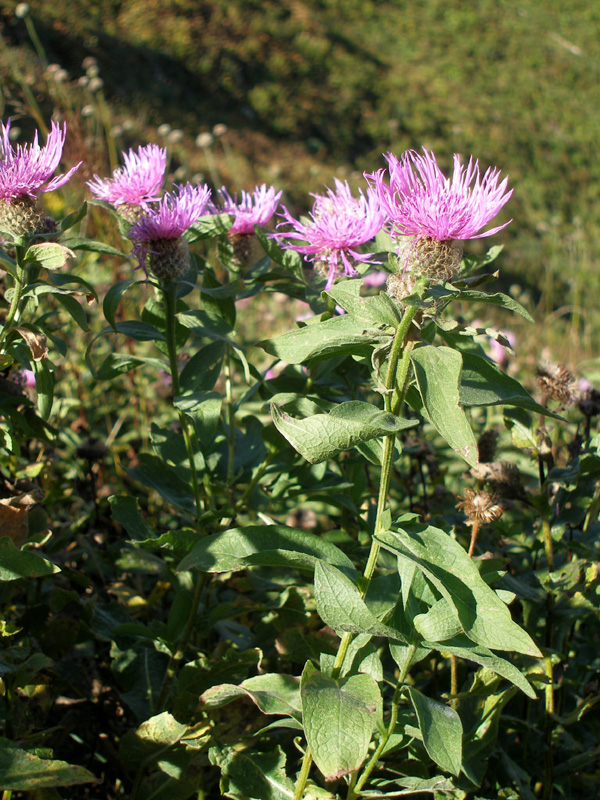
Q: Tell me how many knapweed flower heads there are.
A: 6